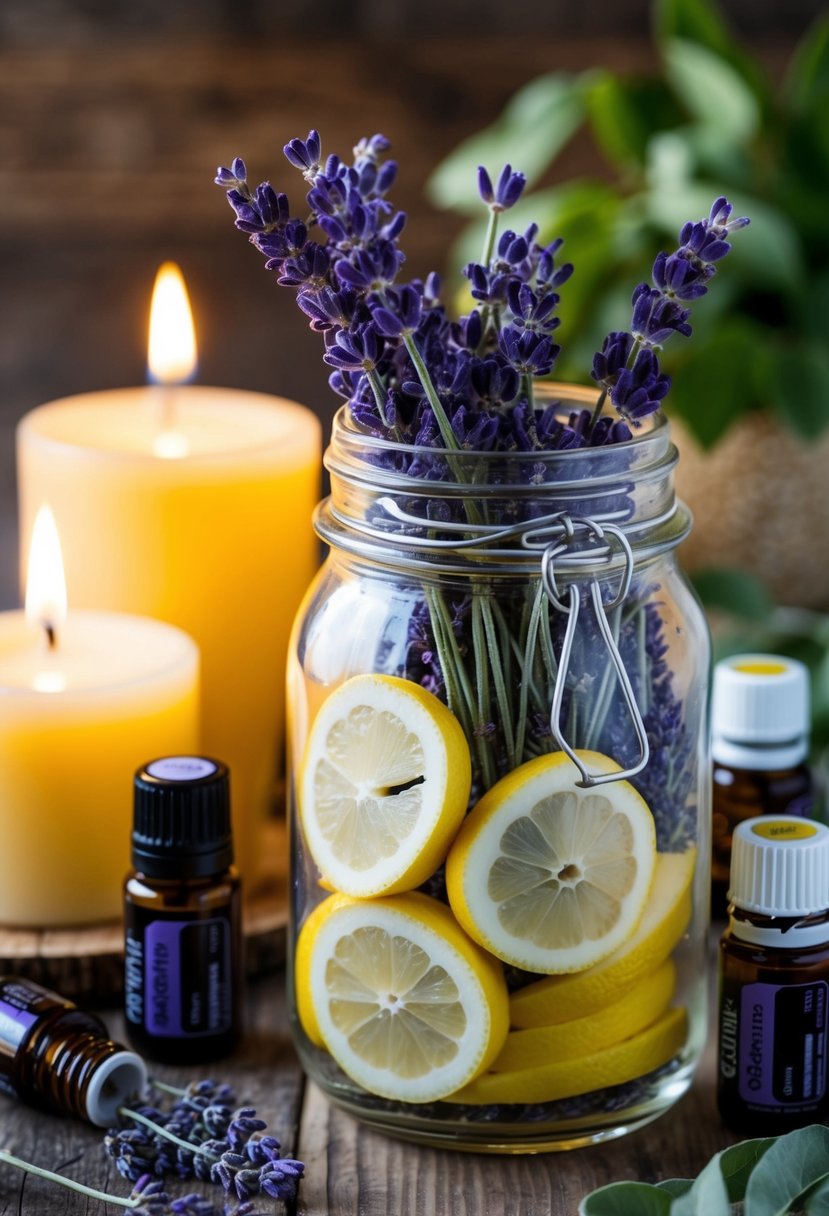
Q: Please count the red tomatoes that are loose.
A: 0